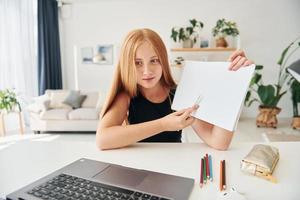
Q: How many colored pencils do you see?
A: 6